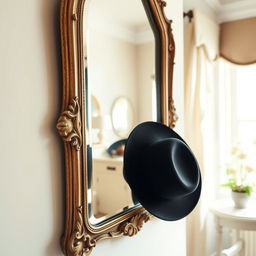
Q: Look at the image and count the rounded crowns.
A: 1